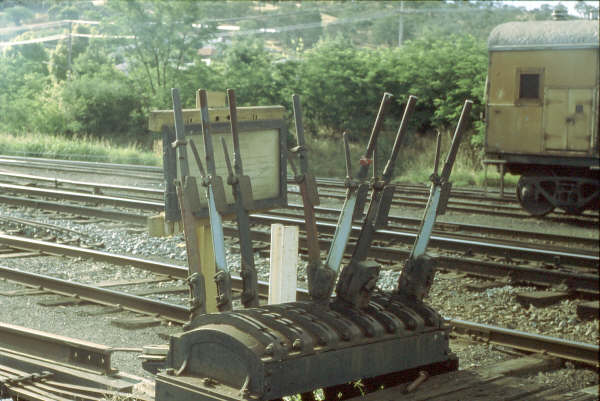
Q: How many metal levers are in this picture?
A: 7